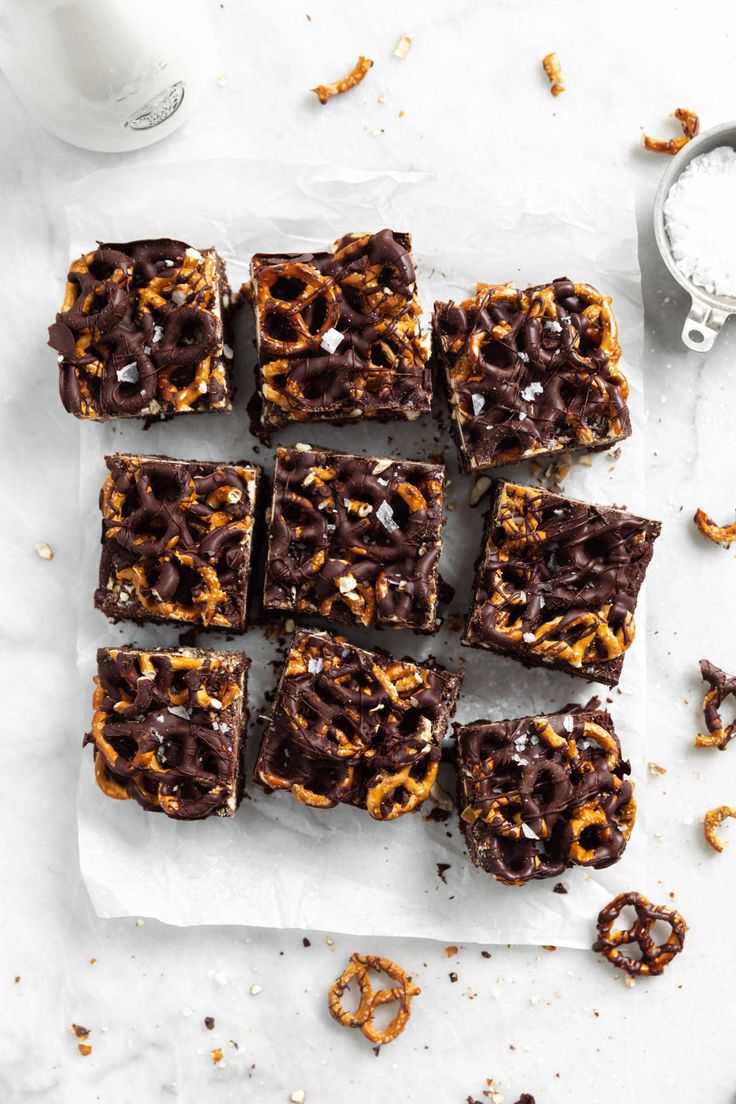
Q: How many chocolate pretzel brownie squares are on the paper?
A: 9